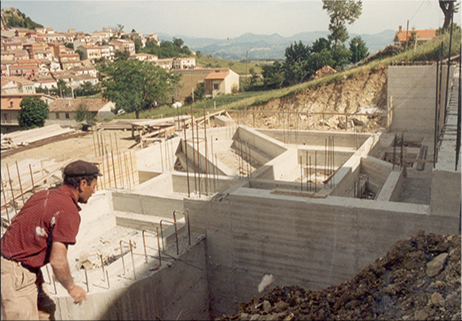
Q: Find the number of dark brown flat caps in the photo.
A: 1